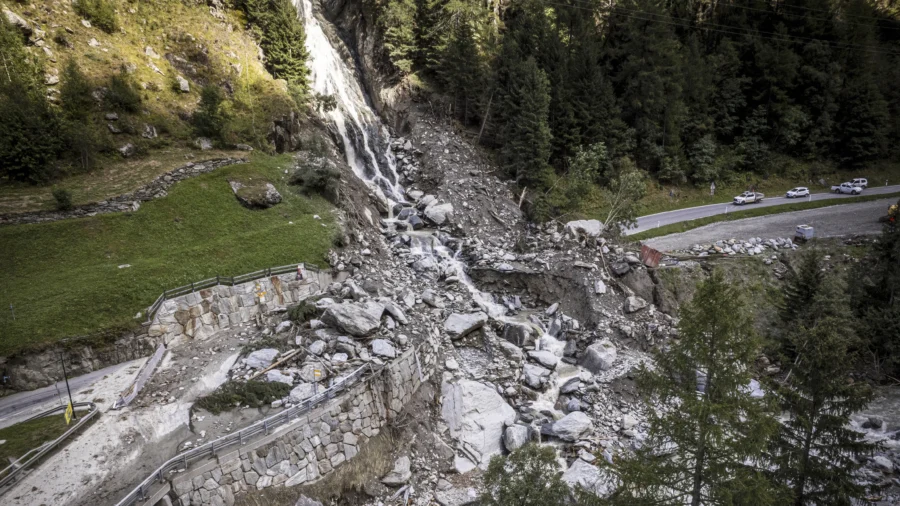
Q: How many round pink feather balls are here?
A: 0